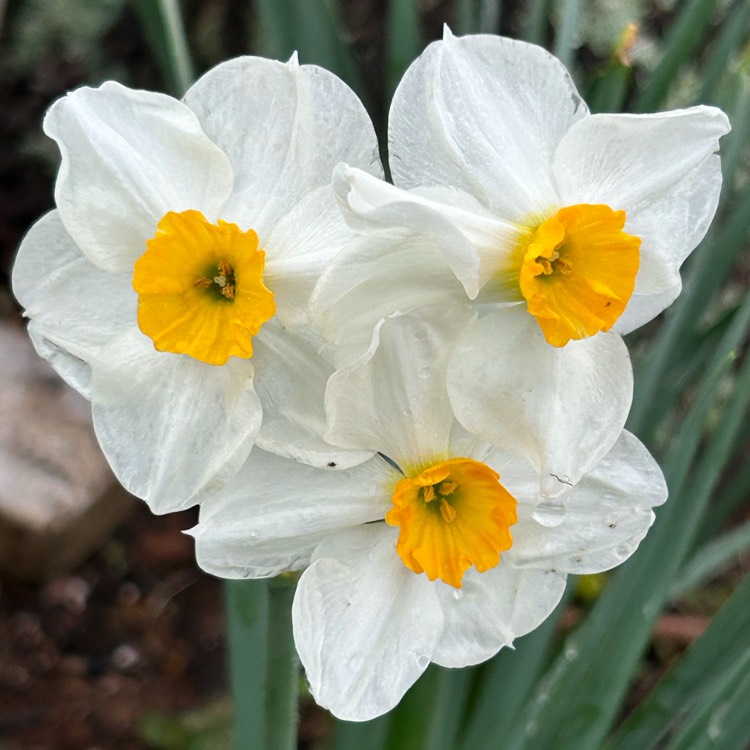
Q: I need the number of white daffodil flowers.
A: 3